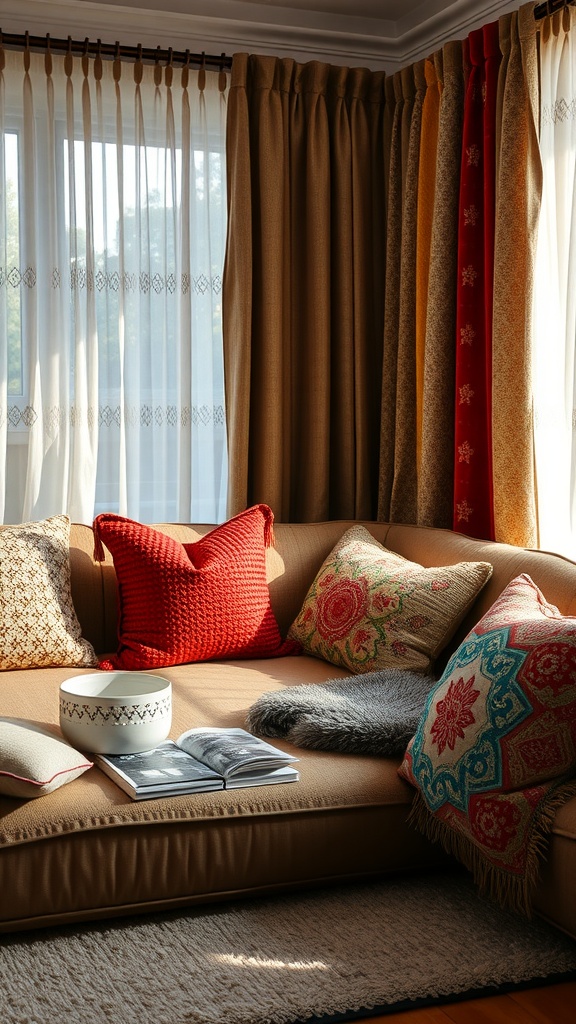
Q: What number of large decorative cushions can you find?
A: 4